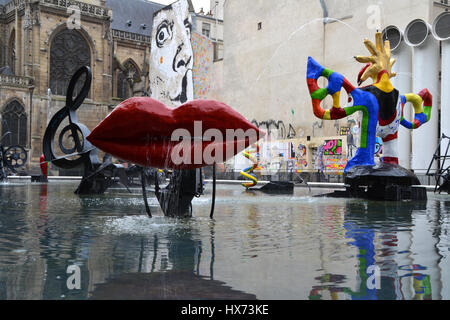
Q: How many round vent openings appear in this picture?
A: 3